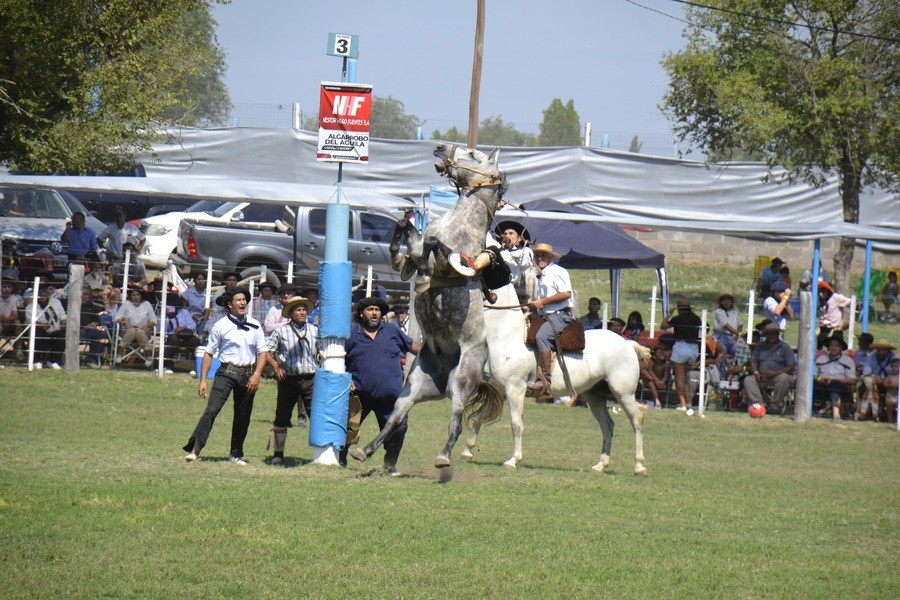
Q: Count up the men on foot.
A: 3